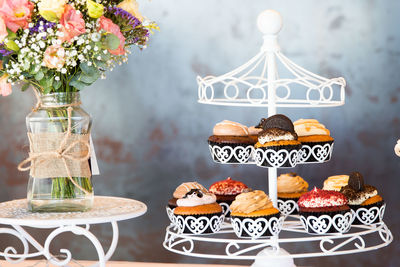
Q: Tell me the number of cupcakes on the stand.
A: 12